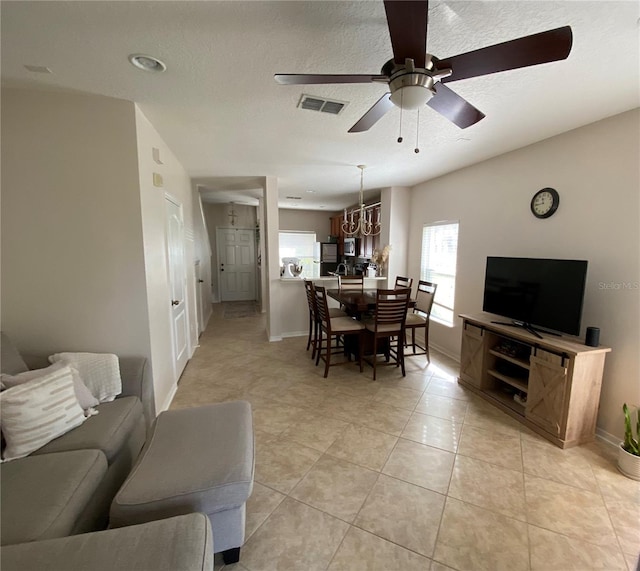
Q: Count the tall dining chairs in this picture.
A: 6